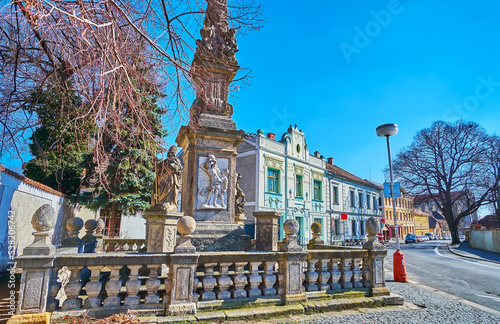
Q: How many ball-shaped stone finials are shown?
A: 8